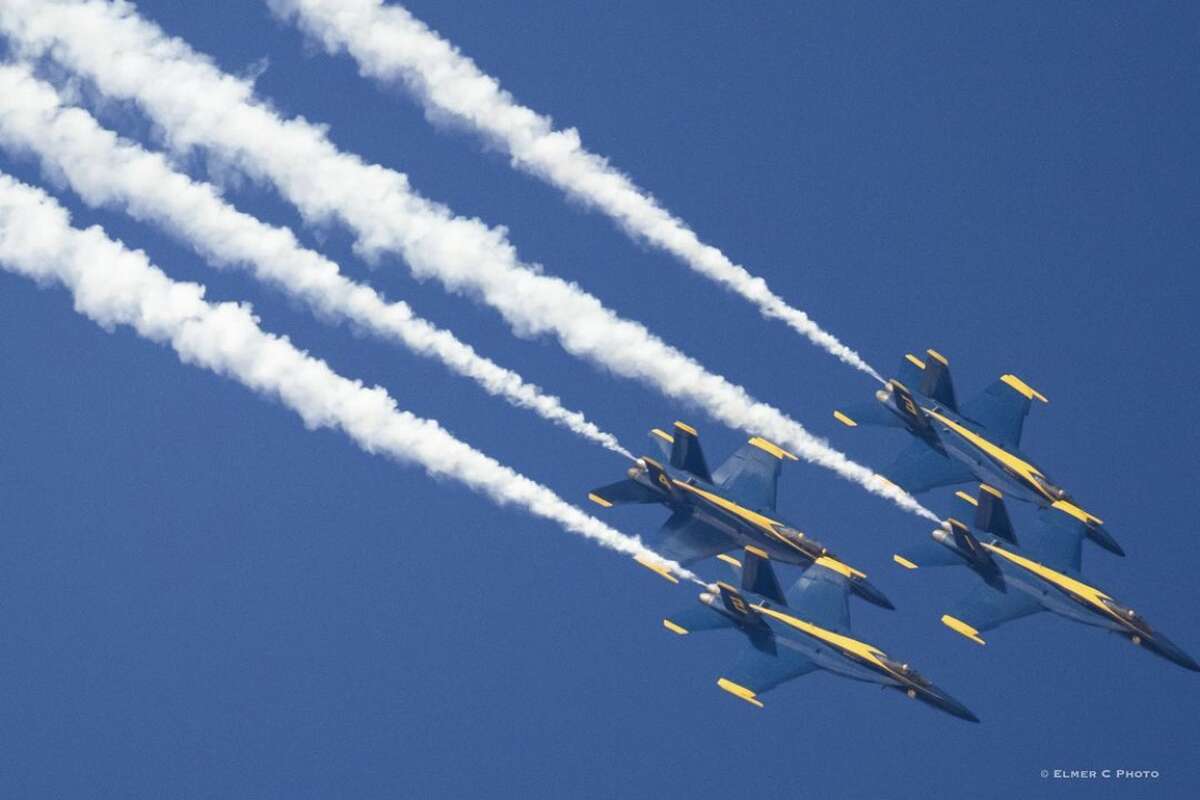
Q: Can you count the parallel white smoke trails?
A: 4